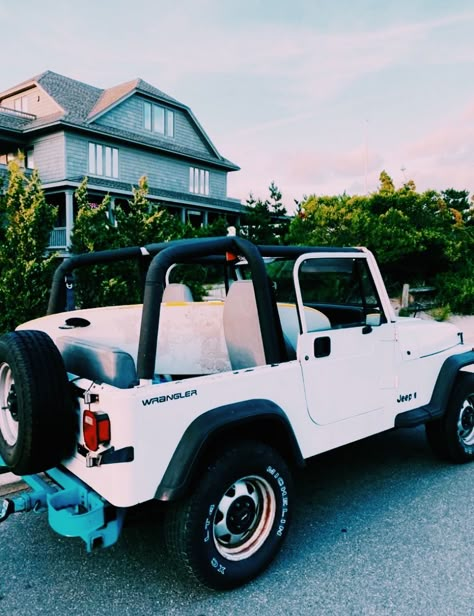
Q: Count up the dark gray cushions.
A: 1